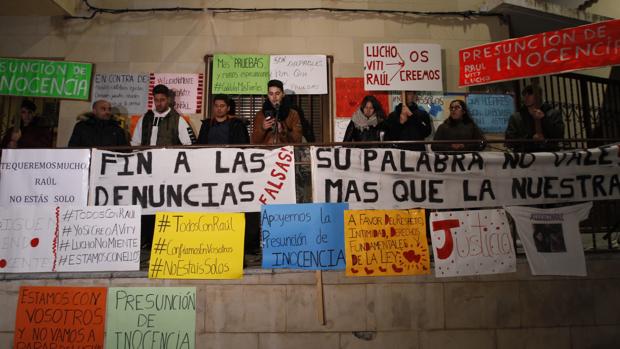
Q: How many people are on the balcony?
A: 9